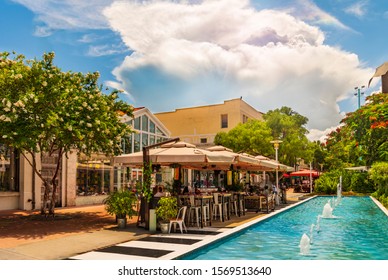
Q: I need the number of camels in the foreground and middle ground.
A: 0